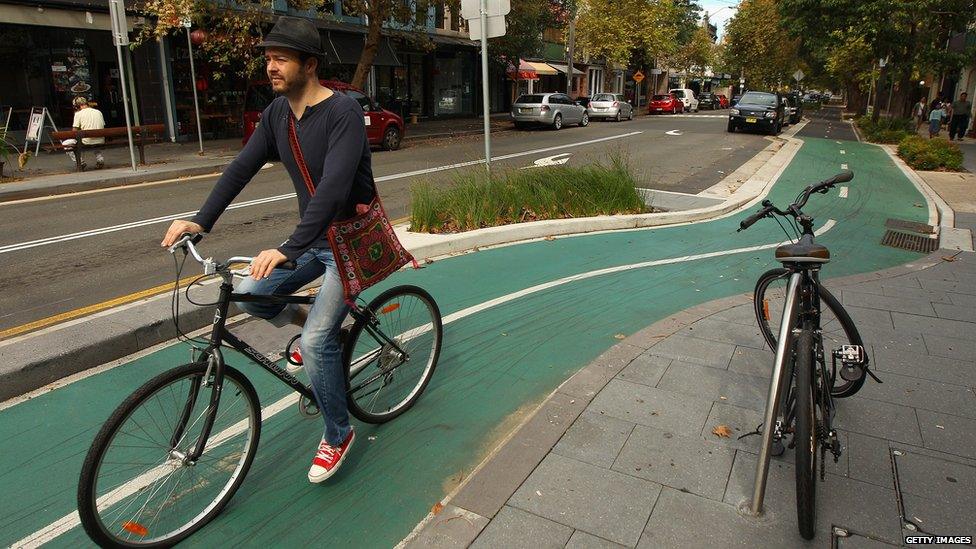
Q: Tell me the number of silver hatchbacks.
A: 2